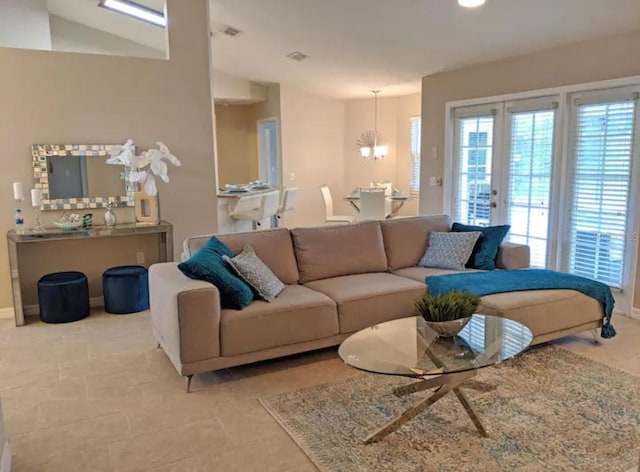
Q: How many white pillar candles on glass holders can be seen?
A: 2